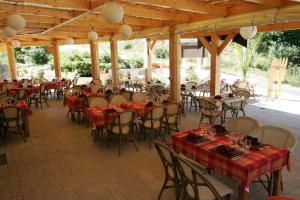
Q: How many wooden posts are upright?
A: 7